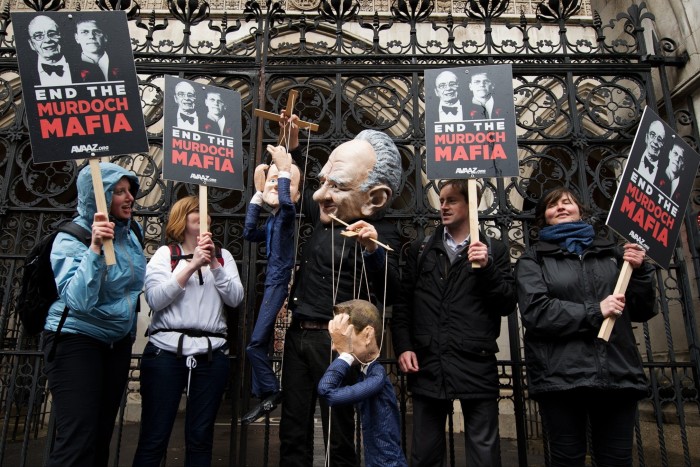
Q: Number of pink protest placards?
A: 0